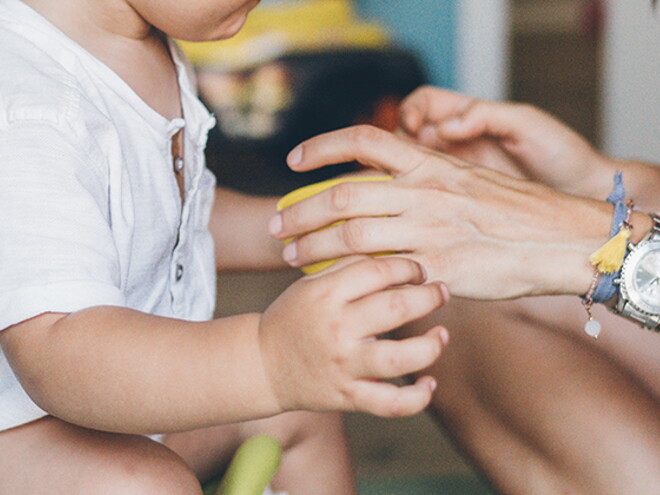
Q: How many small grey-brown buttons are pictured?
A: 2